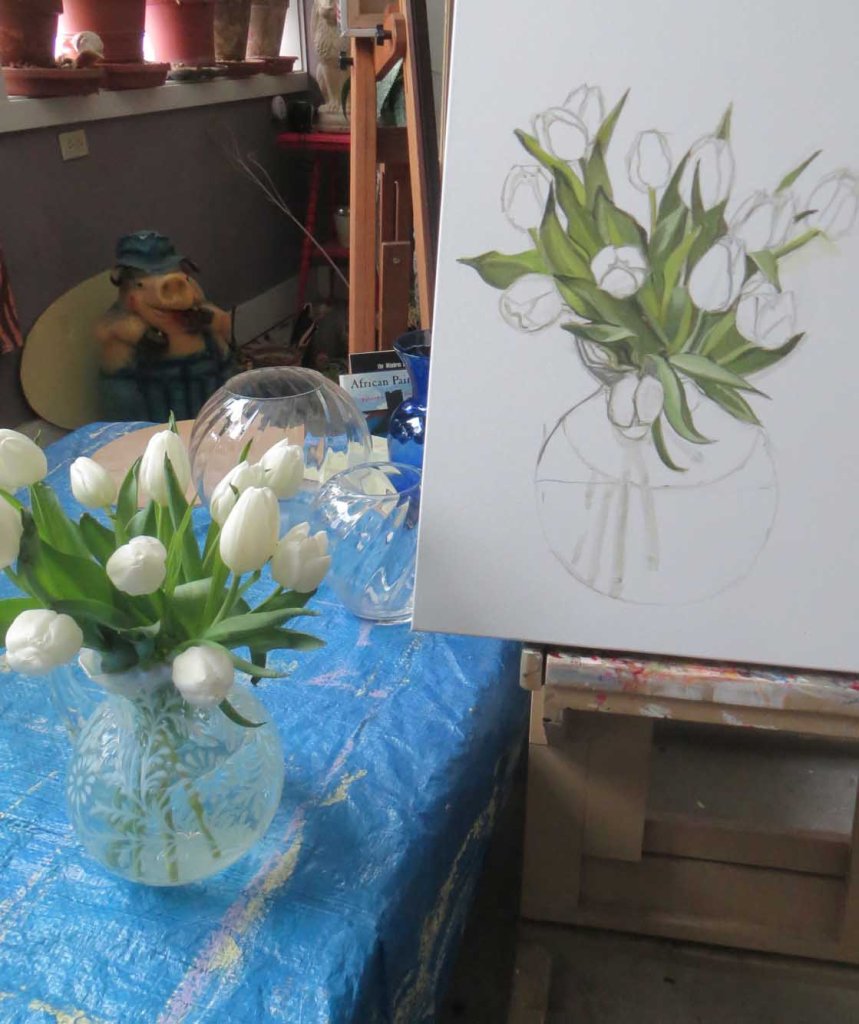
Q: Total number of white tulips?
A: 11